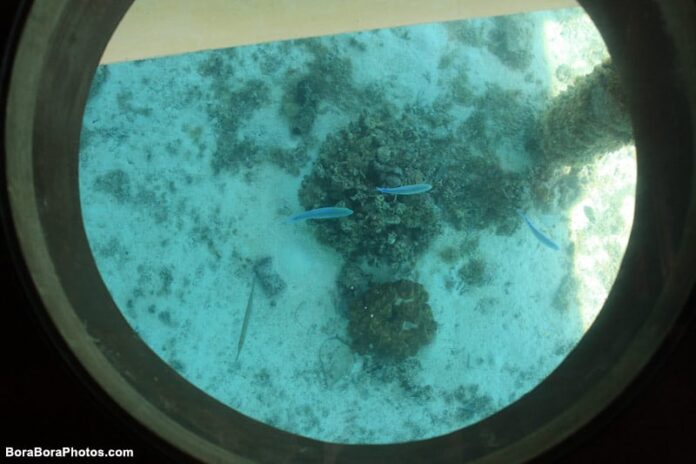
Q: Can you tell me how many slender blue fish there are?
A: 3